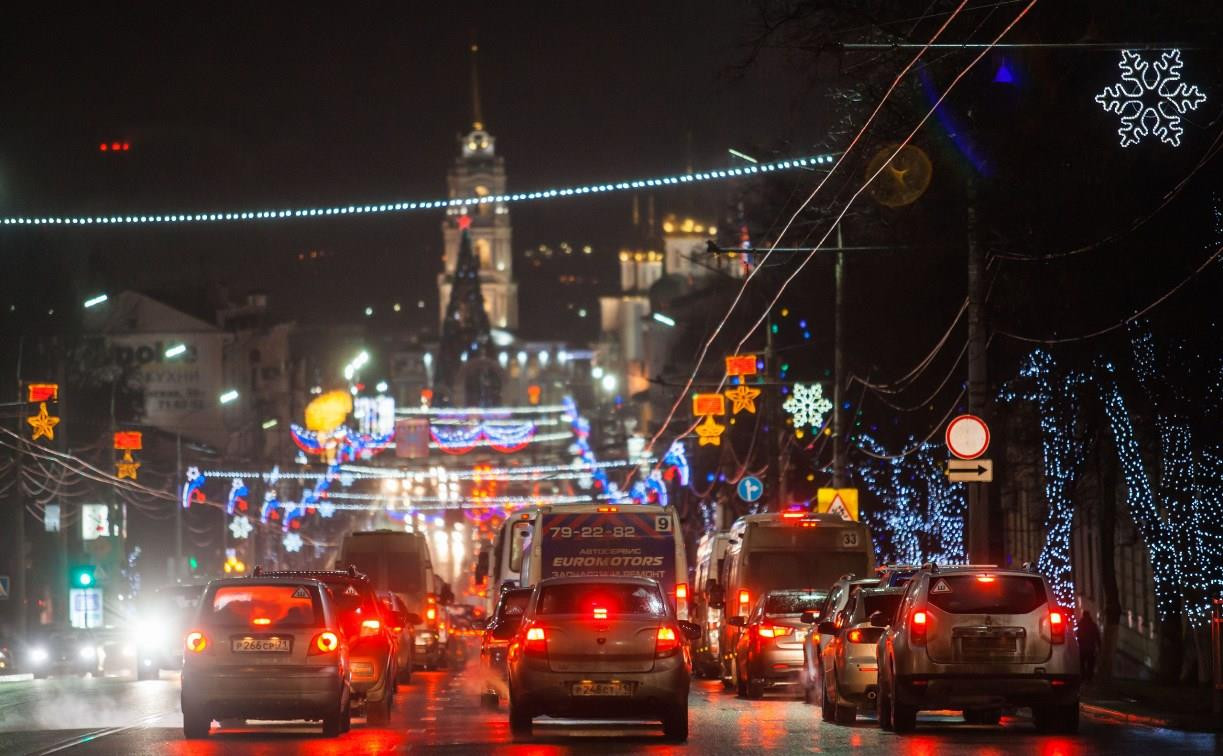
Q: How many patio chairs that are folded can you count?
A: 0